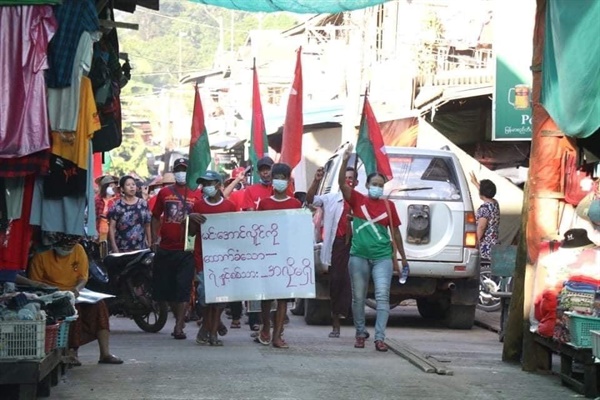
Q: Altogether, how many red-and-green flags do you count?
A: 3